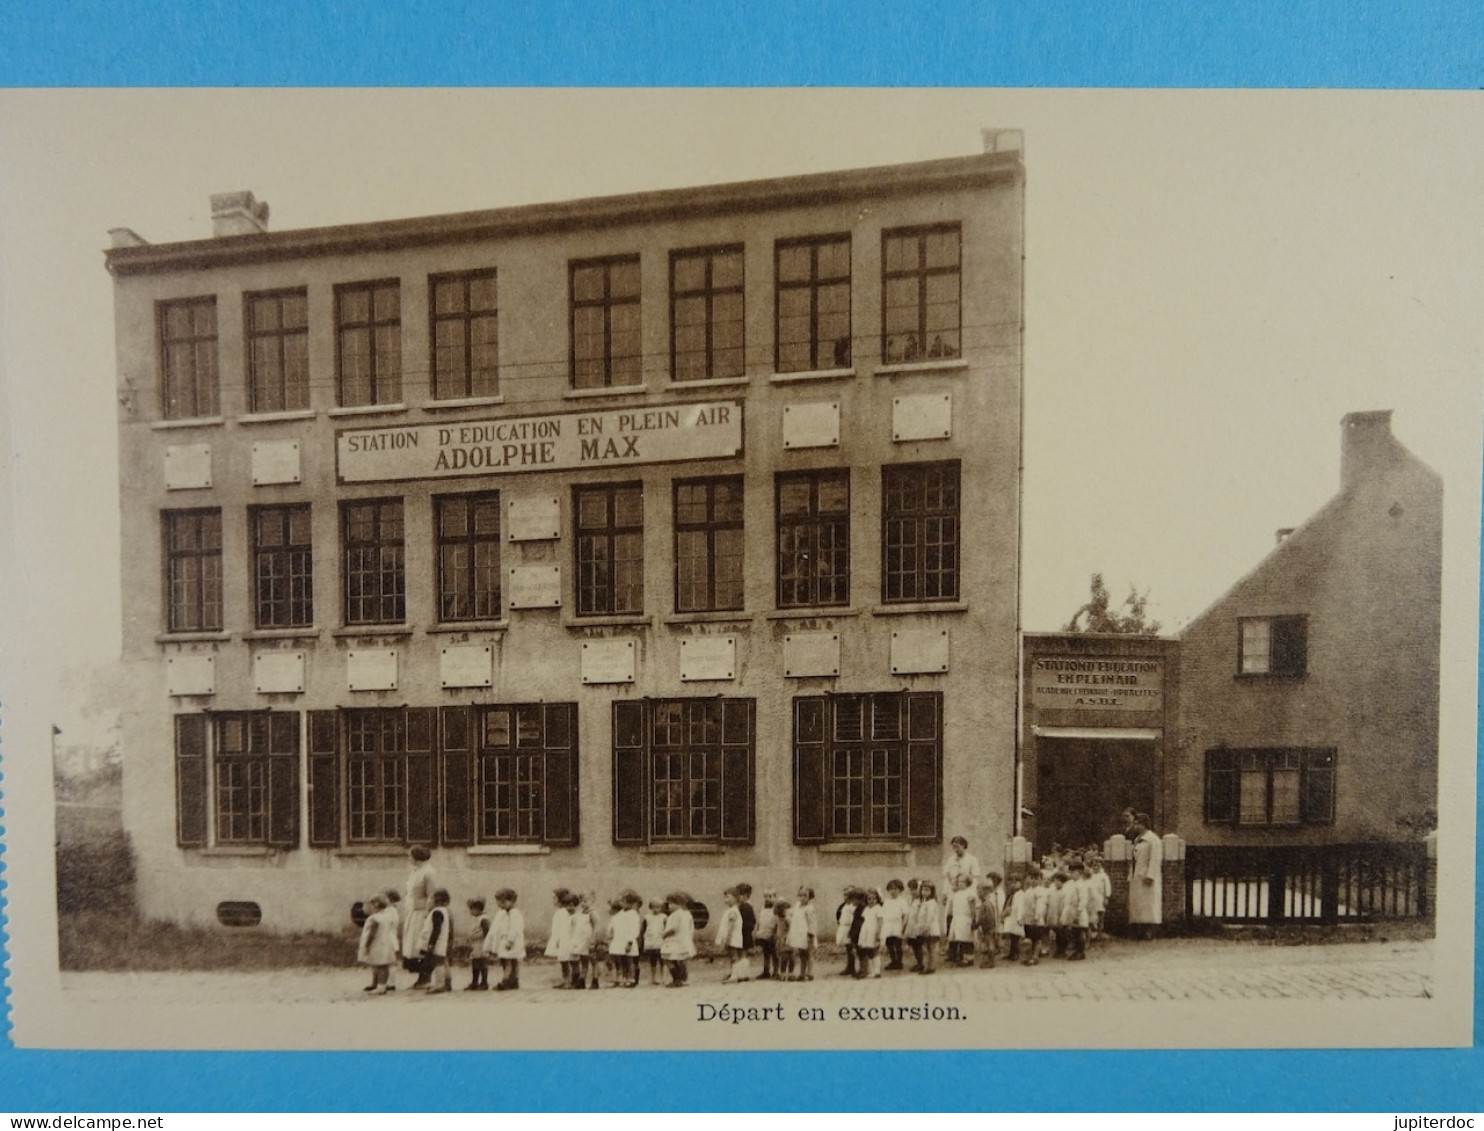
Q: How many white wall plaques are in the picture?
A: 14